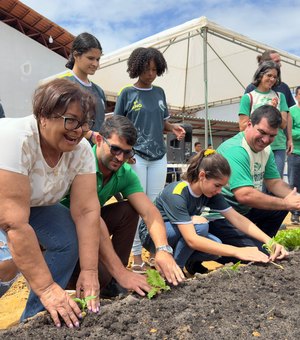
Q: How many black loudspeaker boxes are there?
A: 1